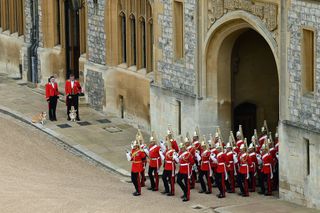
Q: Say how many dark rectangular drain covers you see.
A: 3